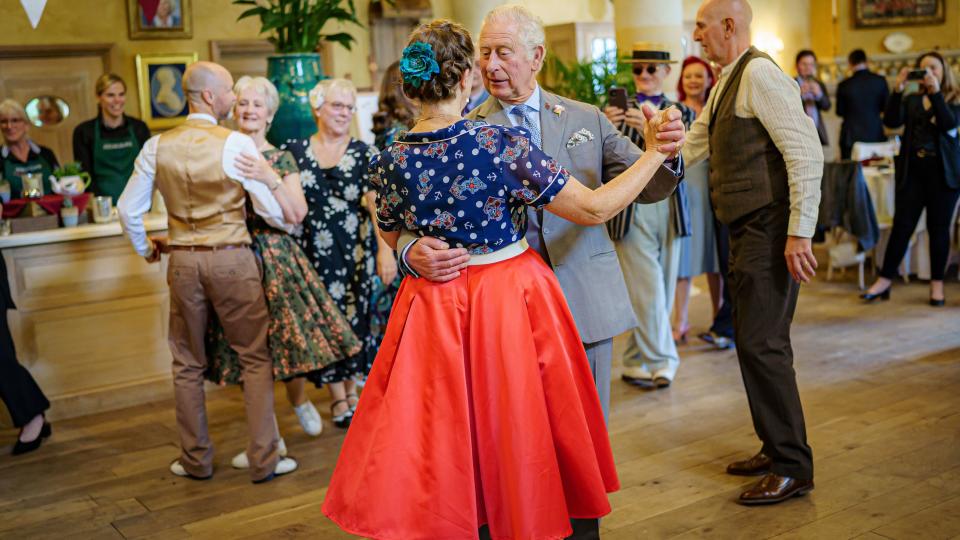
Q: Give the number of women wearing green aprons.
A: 2